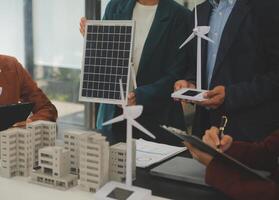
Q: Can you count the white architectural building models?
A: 6